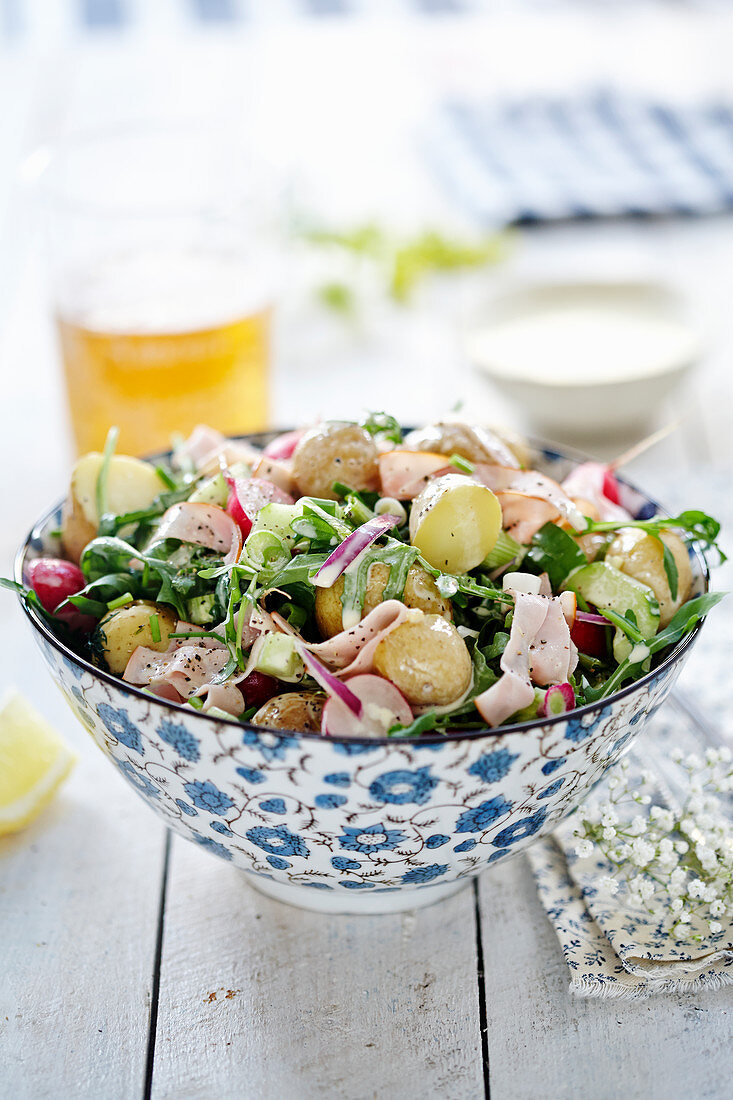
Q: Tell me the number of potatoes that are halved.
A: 2